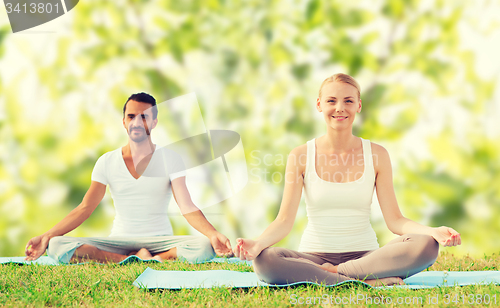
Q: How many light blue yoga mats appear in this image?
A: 2